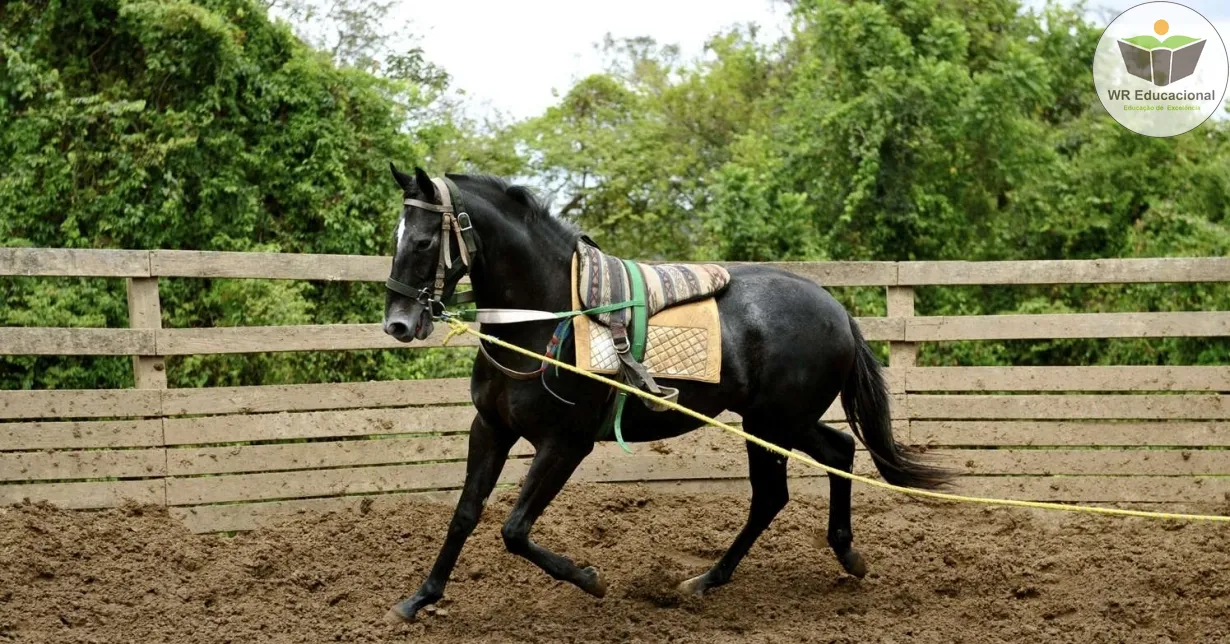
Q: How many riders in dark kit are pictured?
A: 0